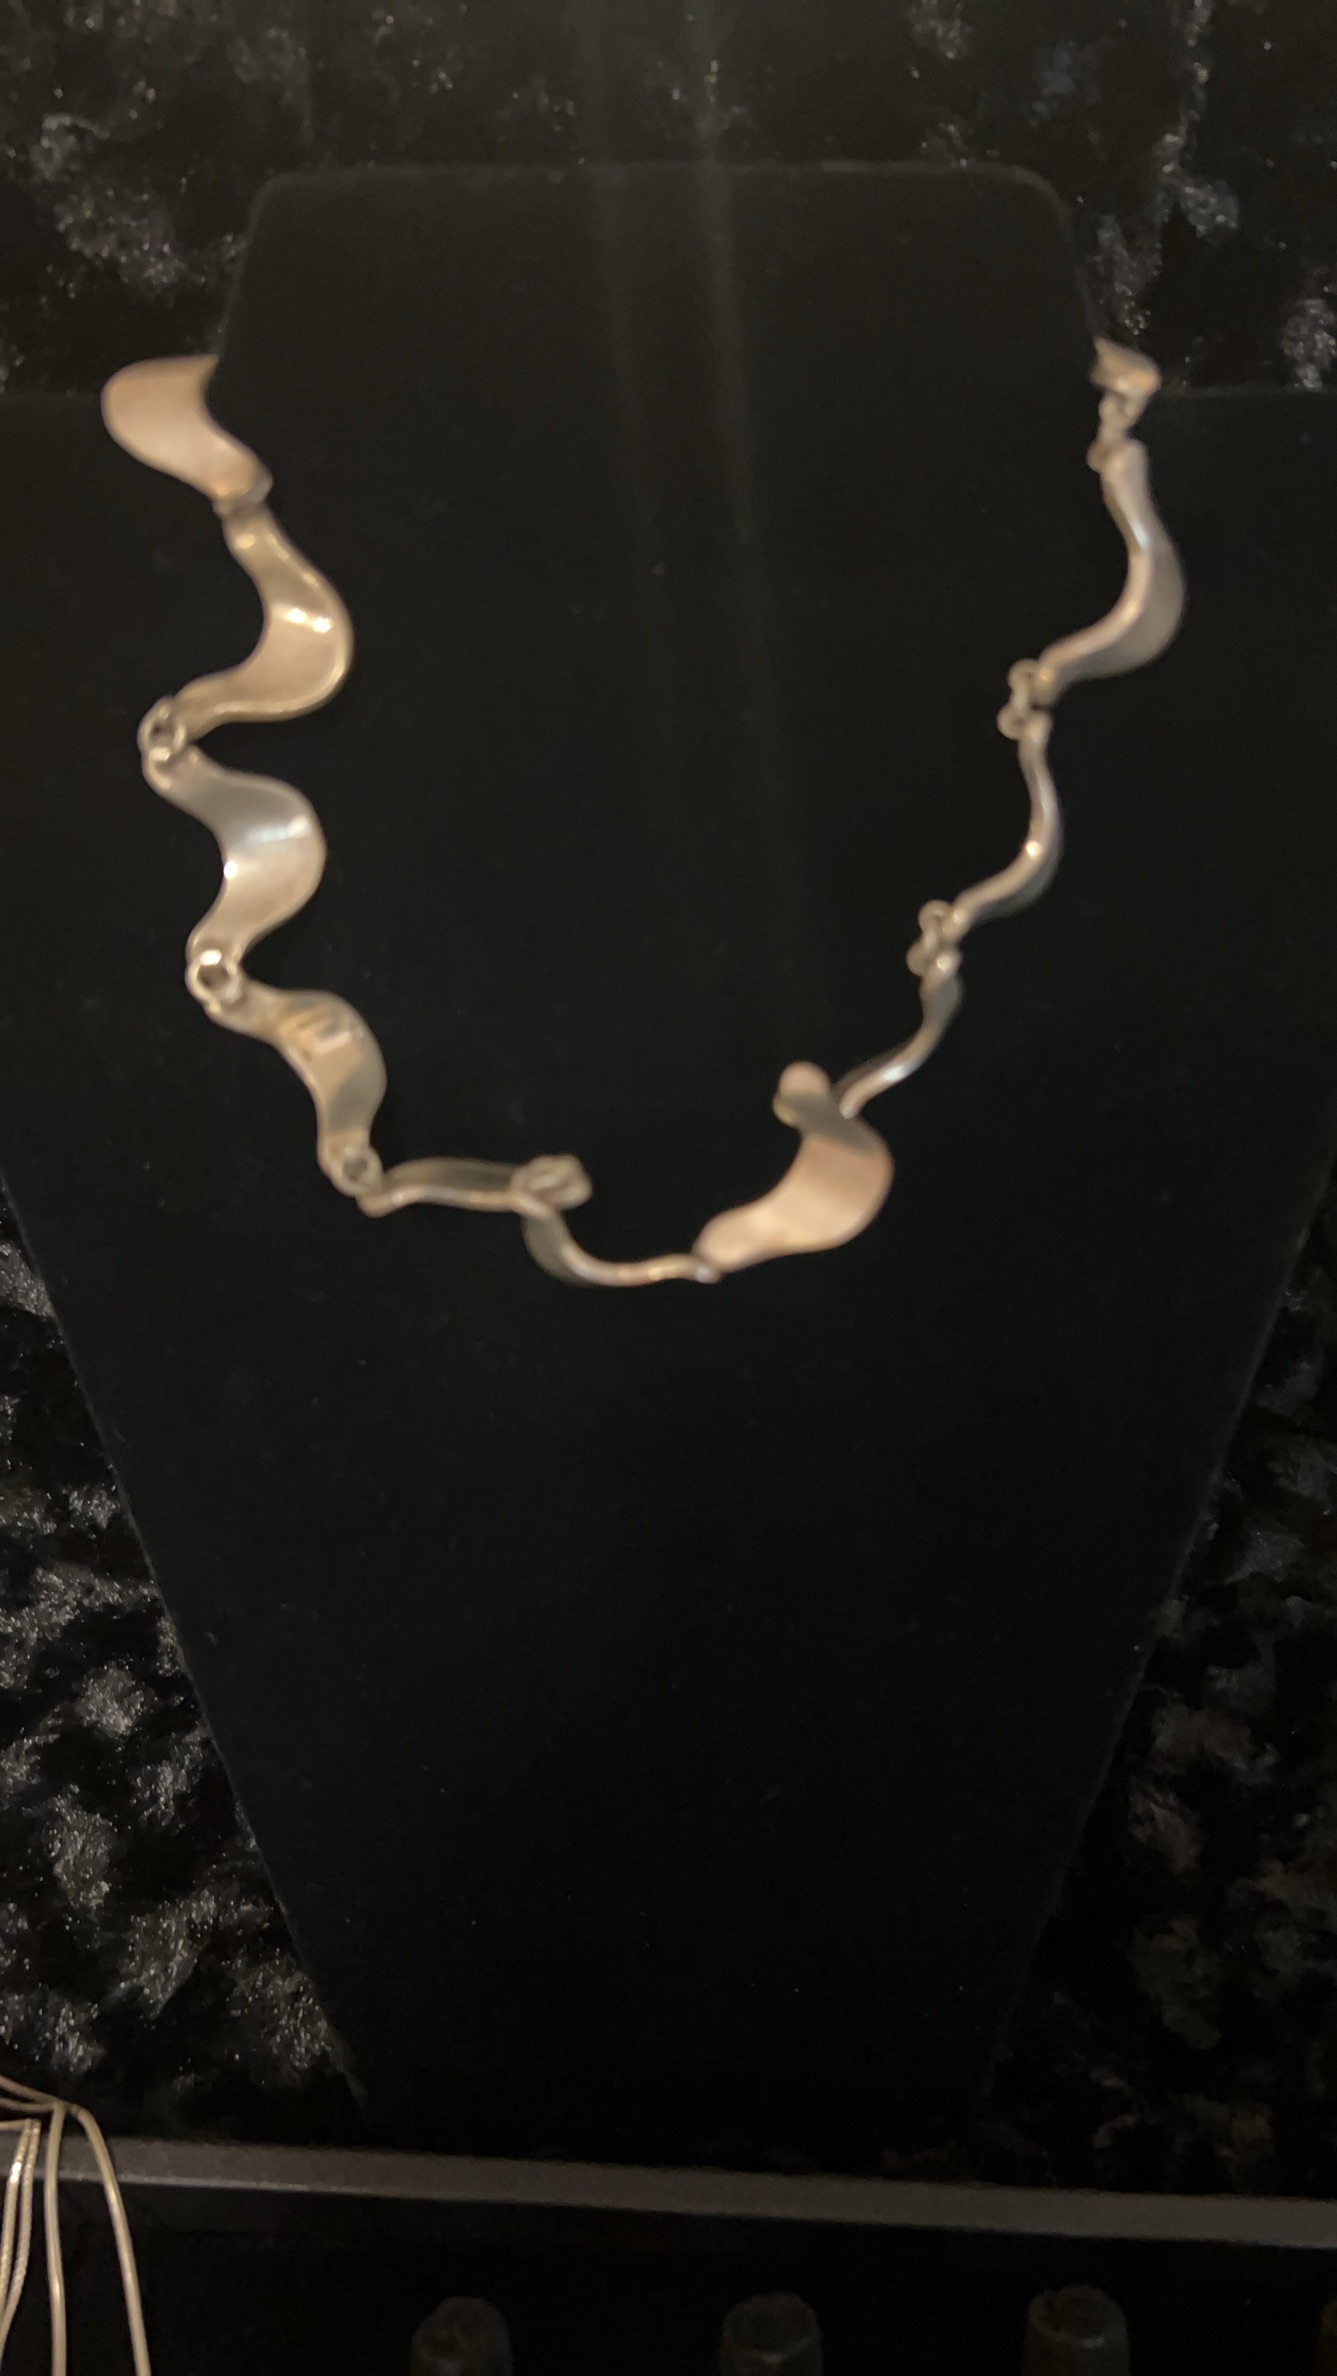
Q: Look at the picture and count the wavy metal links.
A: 11